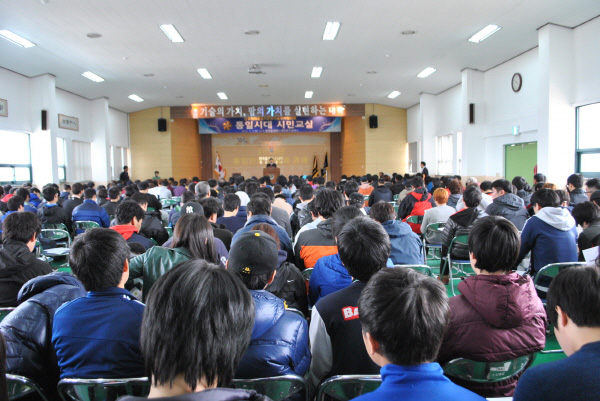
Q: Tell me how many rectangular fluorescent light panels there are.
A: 12